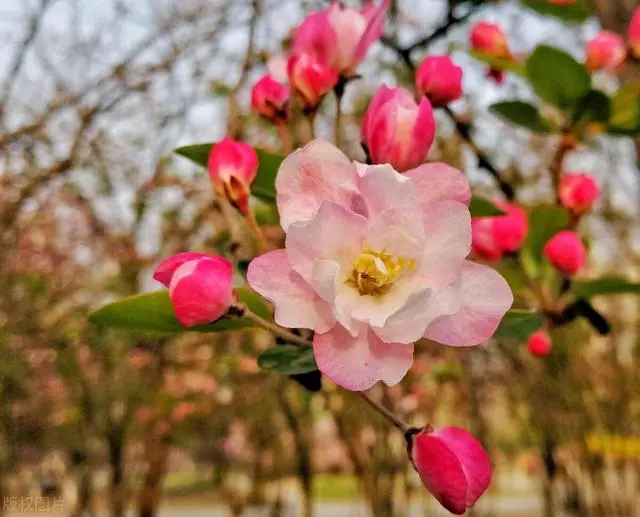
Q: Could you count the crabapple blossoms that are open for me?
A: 1